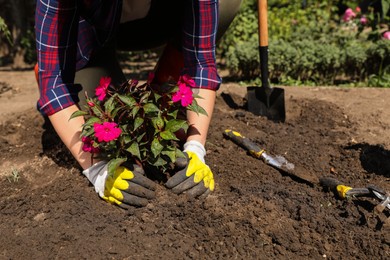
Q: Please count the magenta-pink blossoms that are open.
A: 5